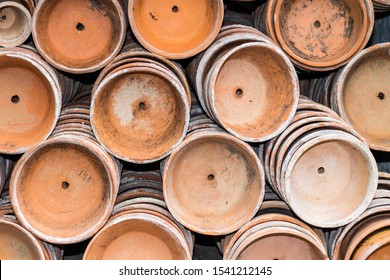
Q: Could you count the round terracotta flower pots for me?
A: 15